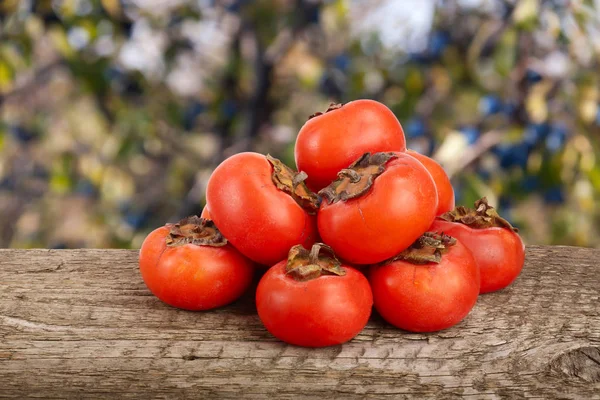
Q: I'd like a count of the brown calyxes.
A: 7